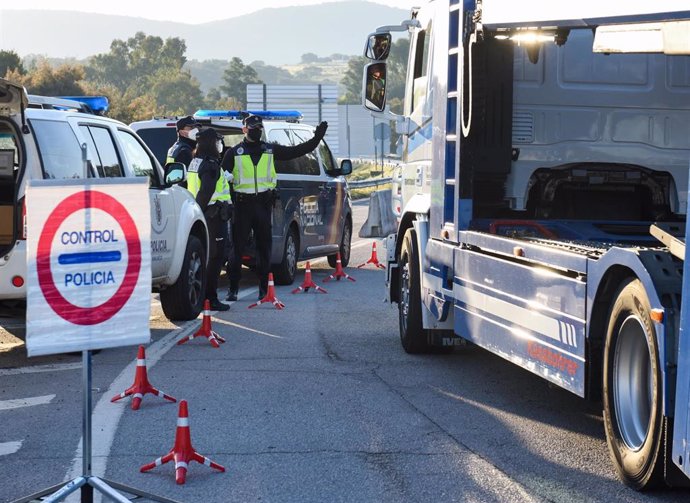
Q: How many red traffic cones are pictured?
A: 7